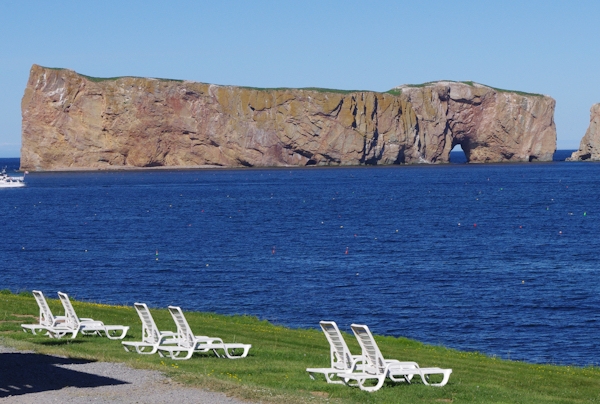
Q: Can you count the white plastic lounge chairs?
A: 6